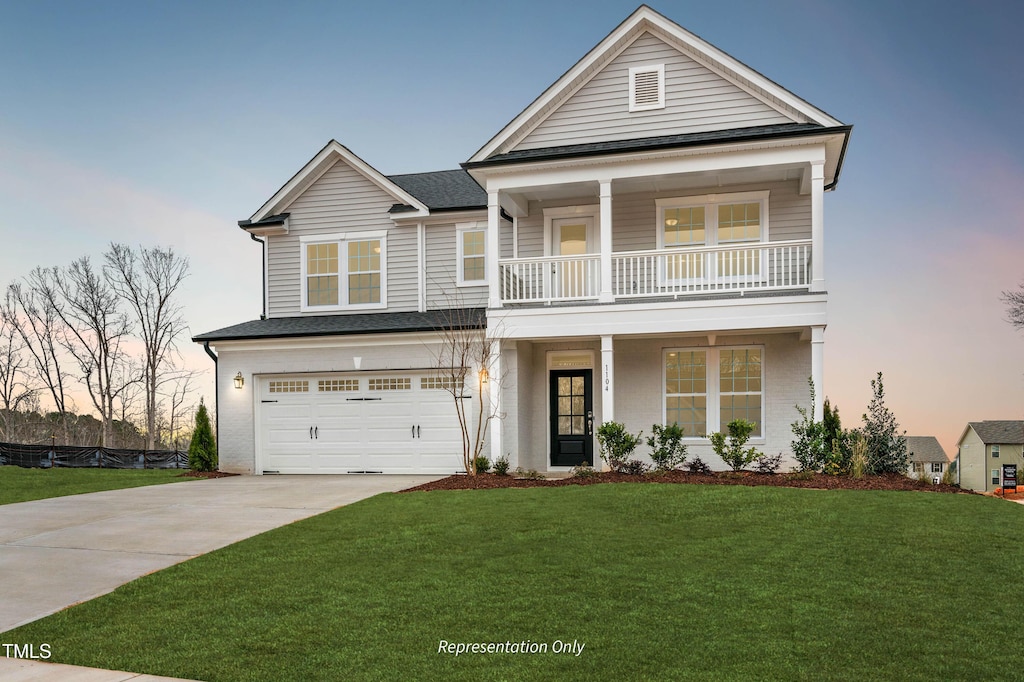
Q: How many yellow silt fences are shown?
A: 0